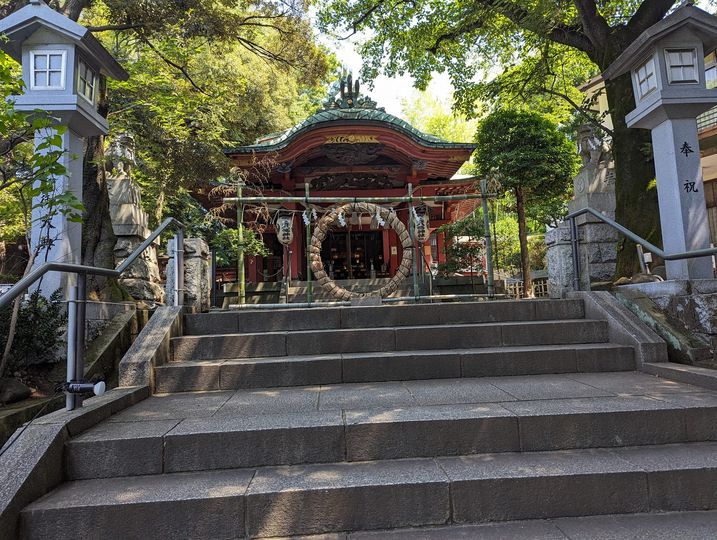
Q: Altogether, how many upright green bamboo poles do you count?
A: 4